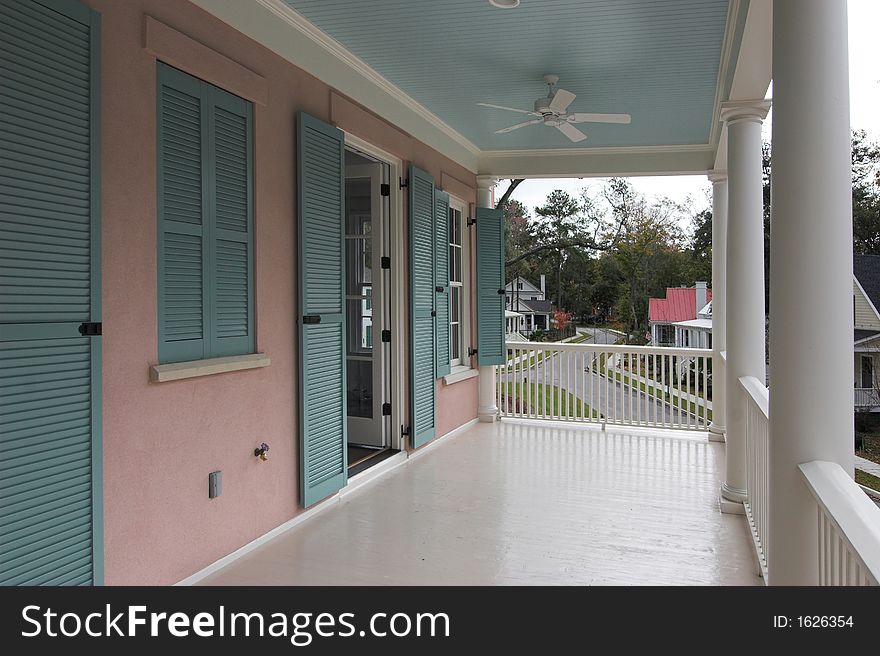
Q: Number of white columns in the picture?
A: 4